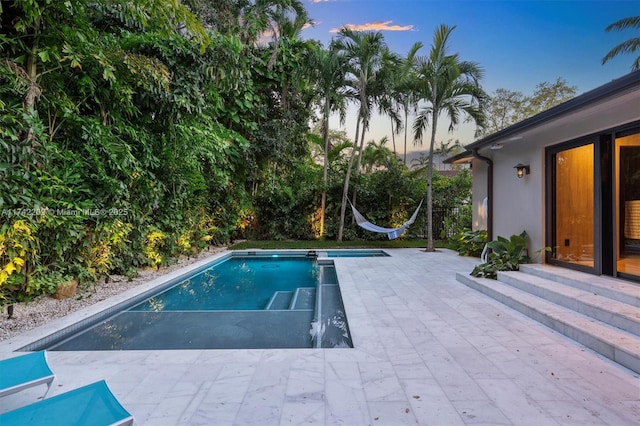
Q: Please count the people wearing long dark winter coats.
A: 0